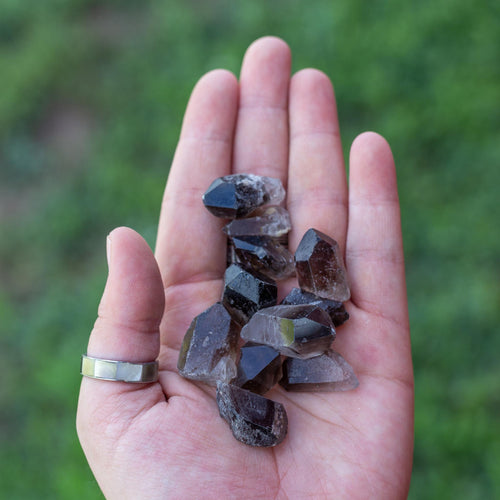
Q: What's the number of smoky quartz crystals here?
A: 11